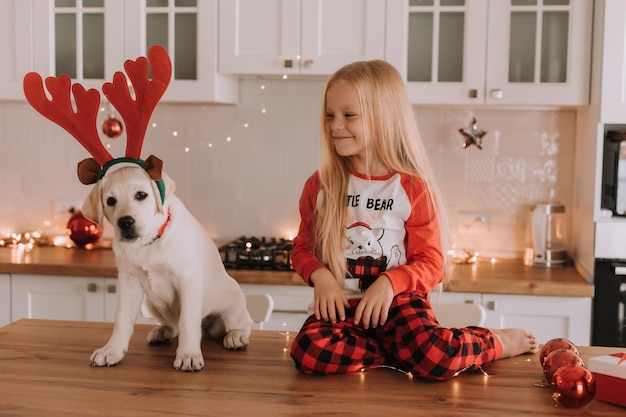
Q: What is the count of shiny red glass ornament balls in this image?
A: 5